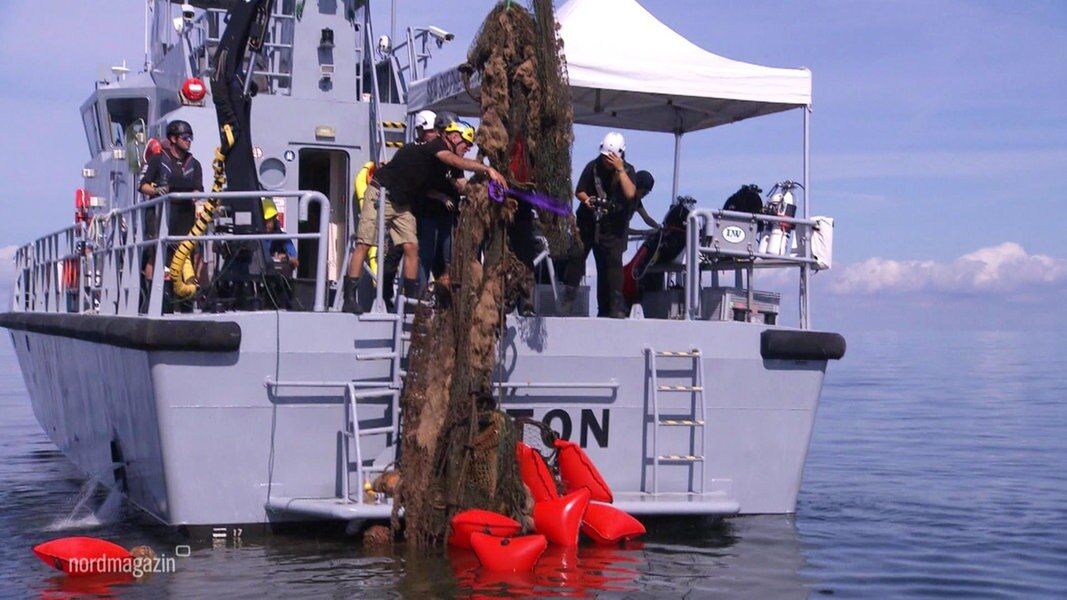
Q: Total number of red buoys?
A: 7